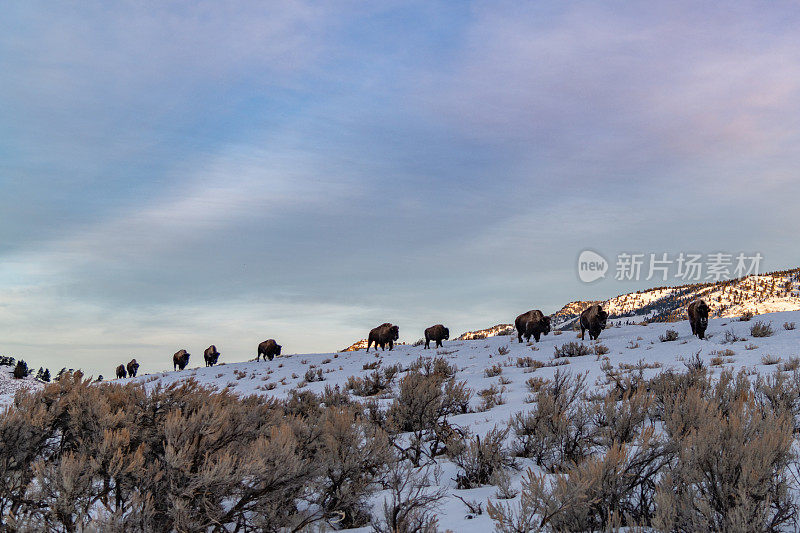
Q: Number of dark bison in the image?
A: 10